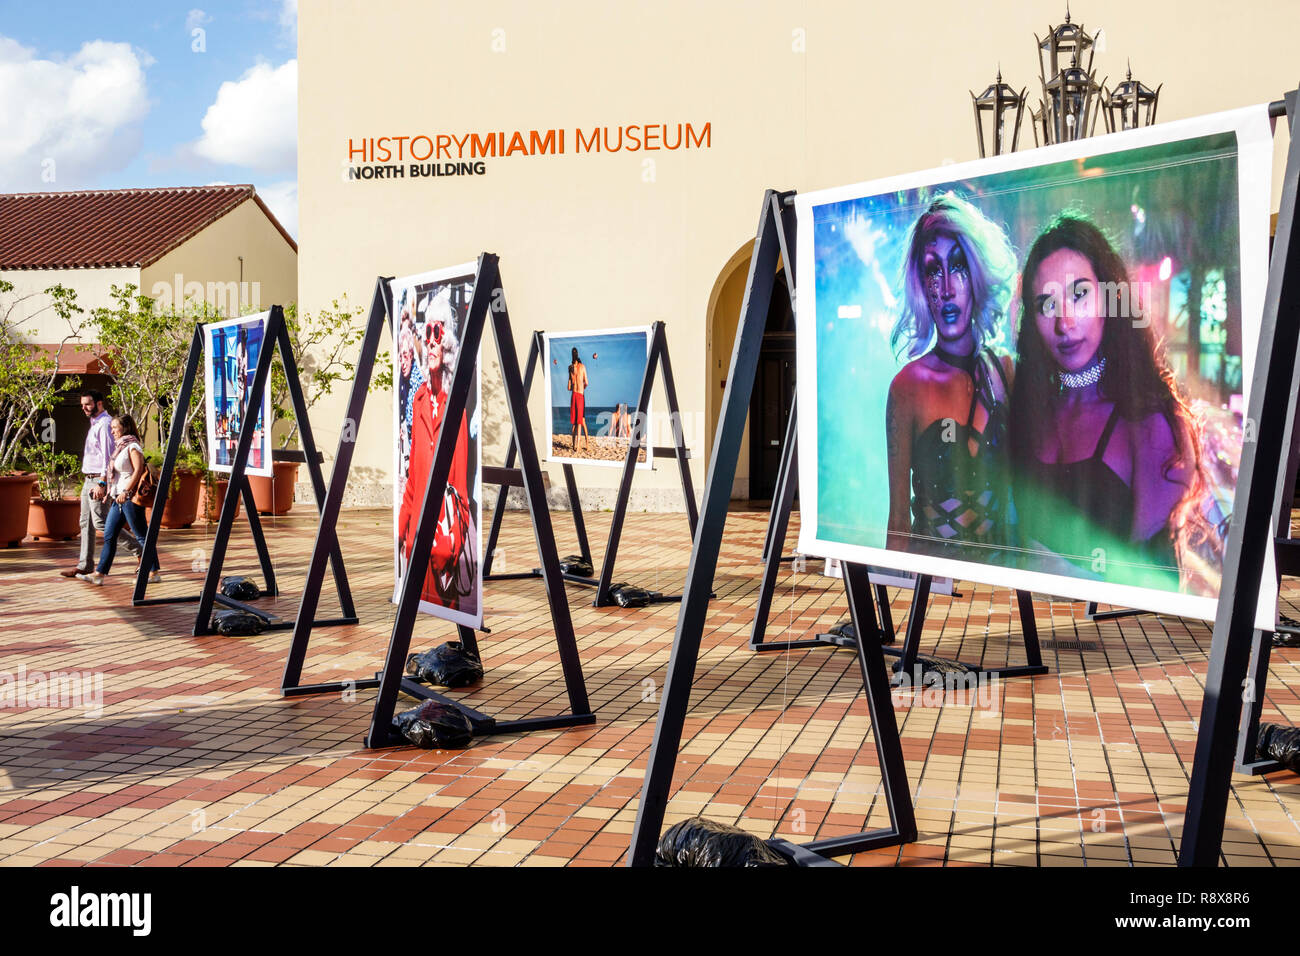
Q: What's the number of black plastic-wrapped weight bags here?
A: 11